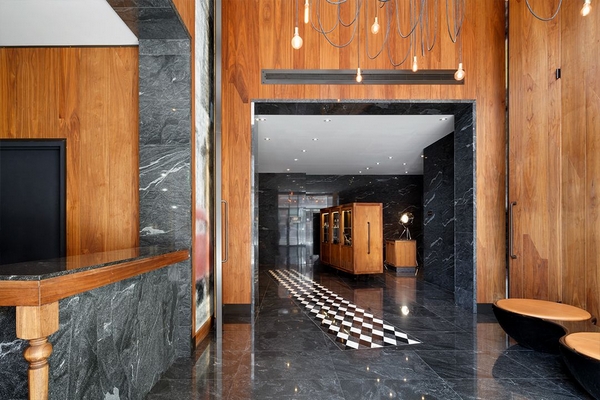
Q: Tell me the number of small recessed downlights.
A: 15